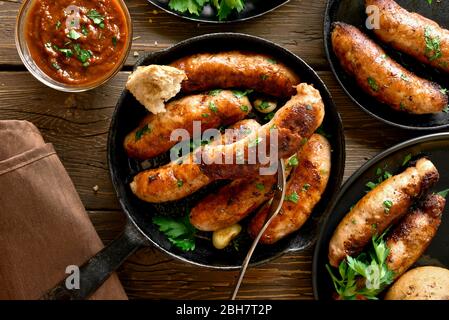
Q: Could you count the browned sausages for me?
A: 10